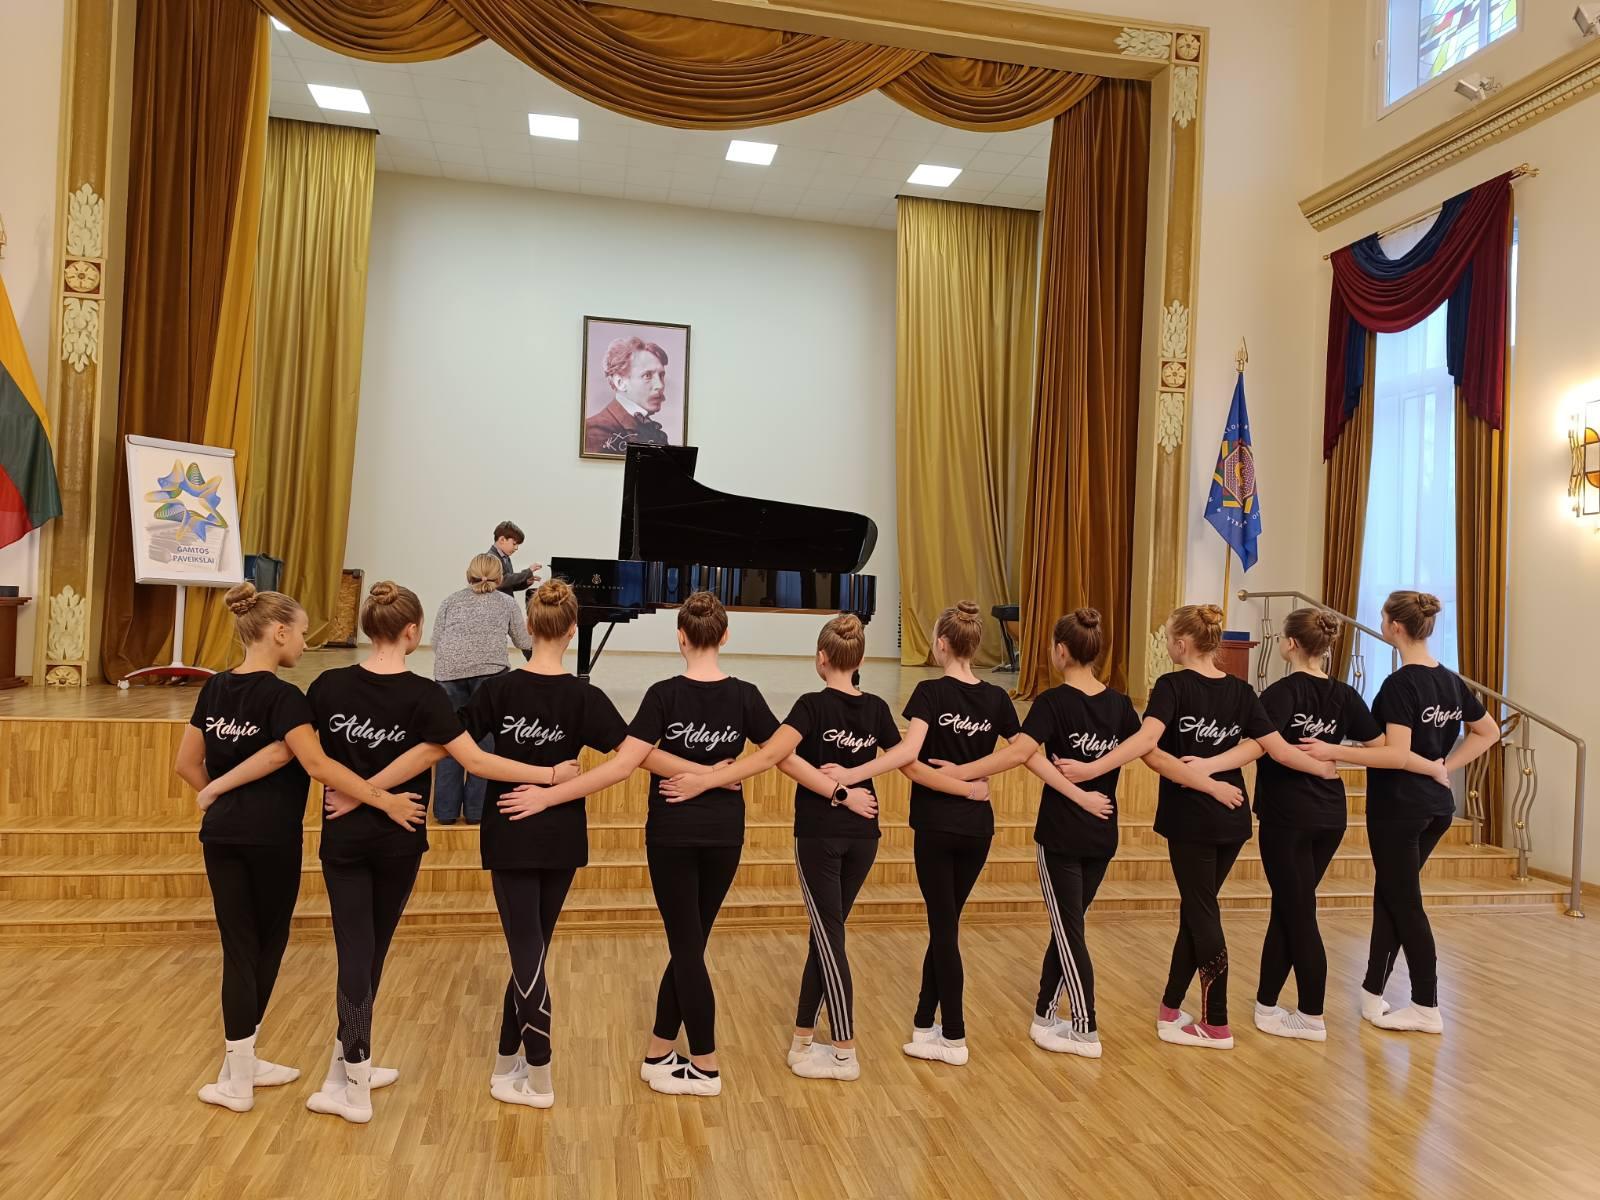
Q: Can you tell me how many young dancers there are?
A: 10